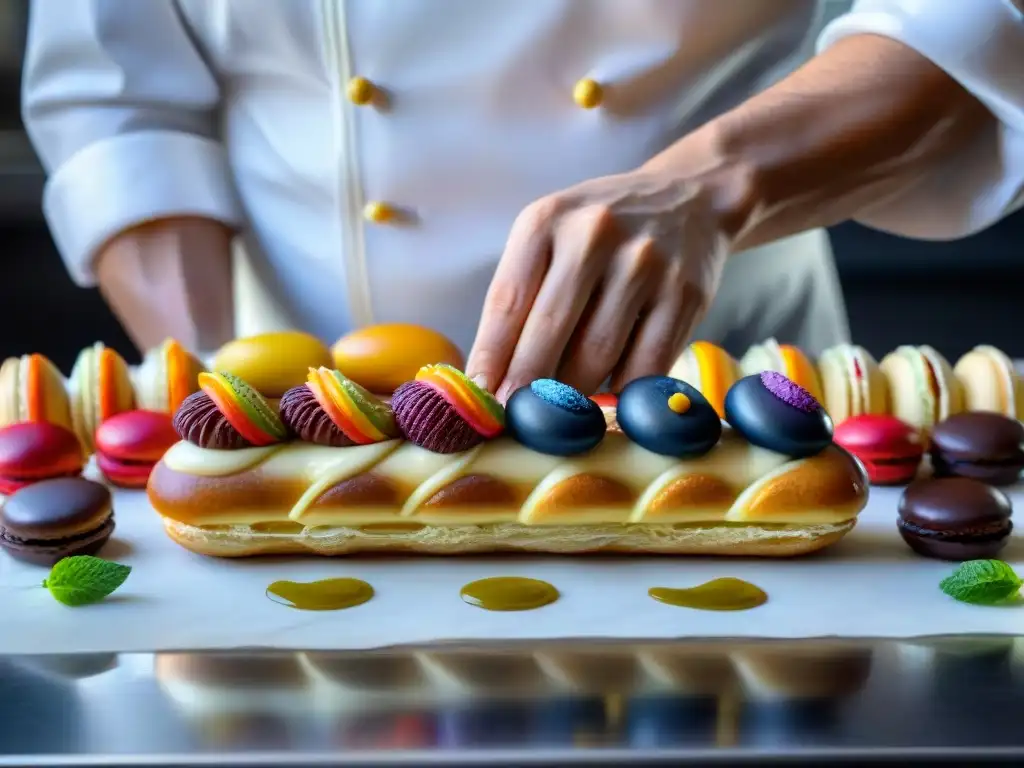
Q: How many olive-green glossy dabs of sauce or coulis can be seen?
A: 3